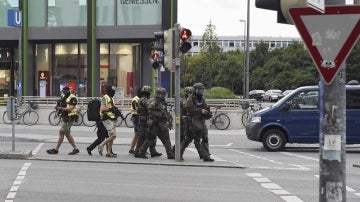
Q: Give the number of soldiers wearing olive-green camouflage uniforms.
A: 4